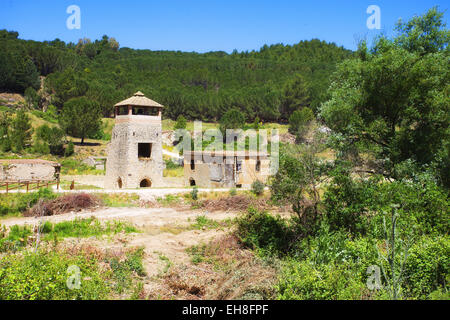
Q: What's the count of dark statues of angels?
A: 0